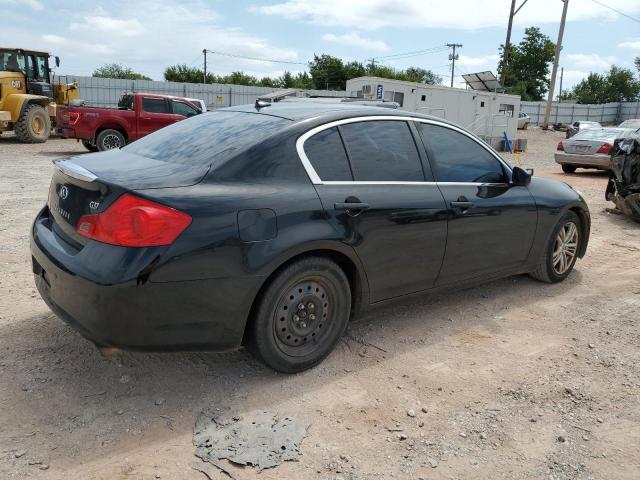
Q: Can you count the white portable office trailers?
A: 1